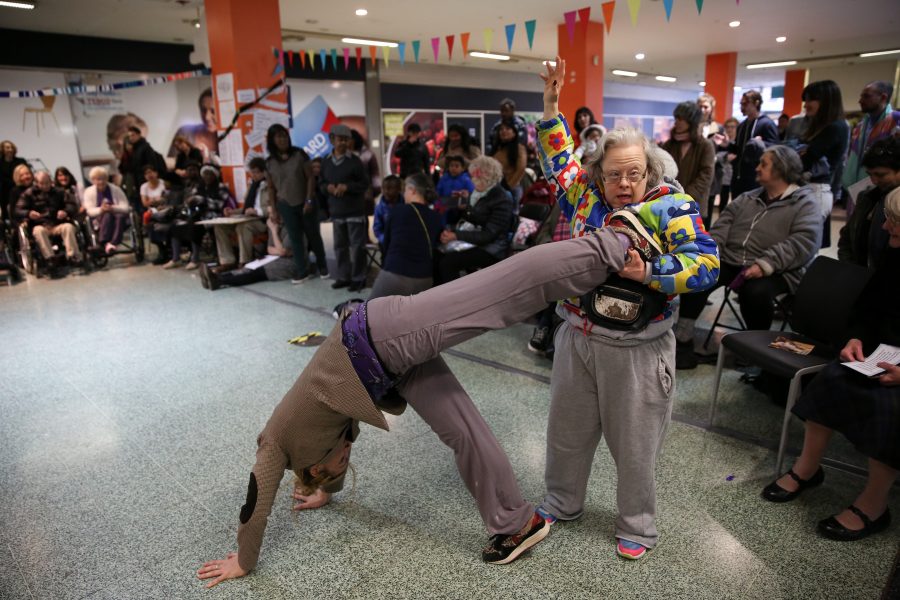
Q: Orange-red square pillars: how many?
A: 4